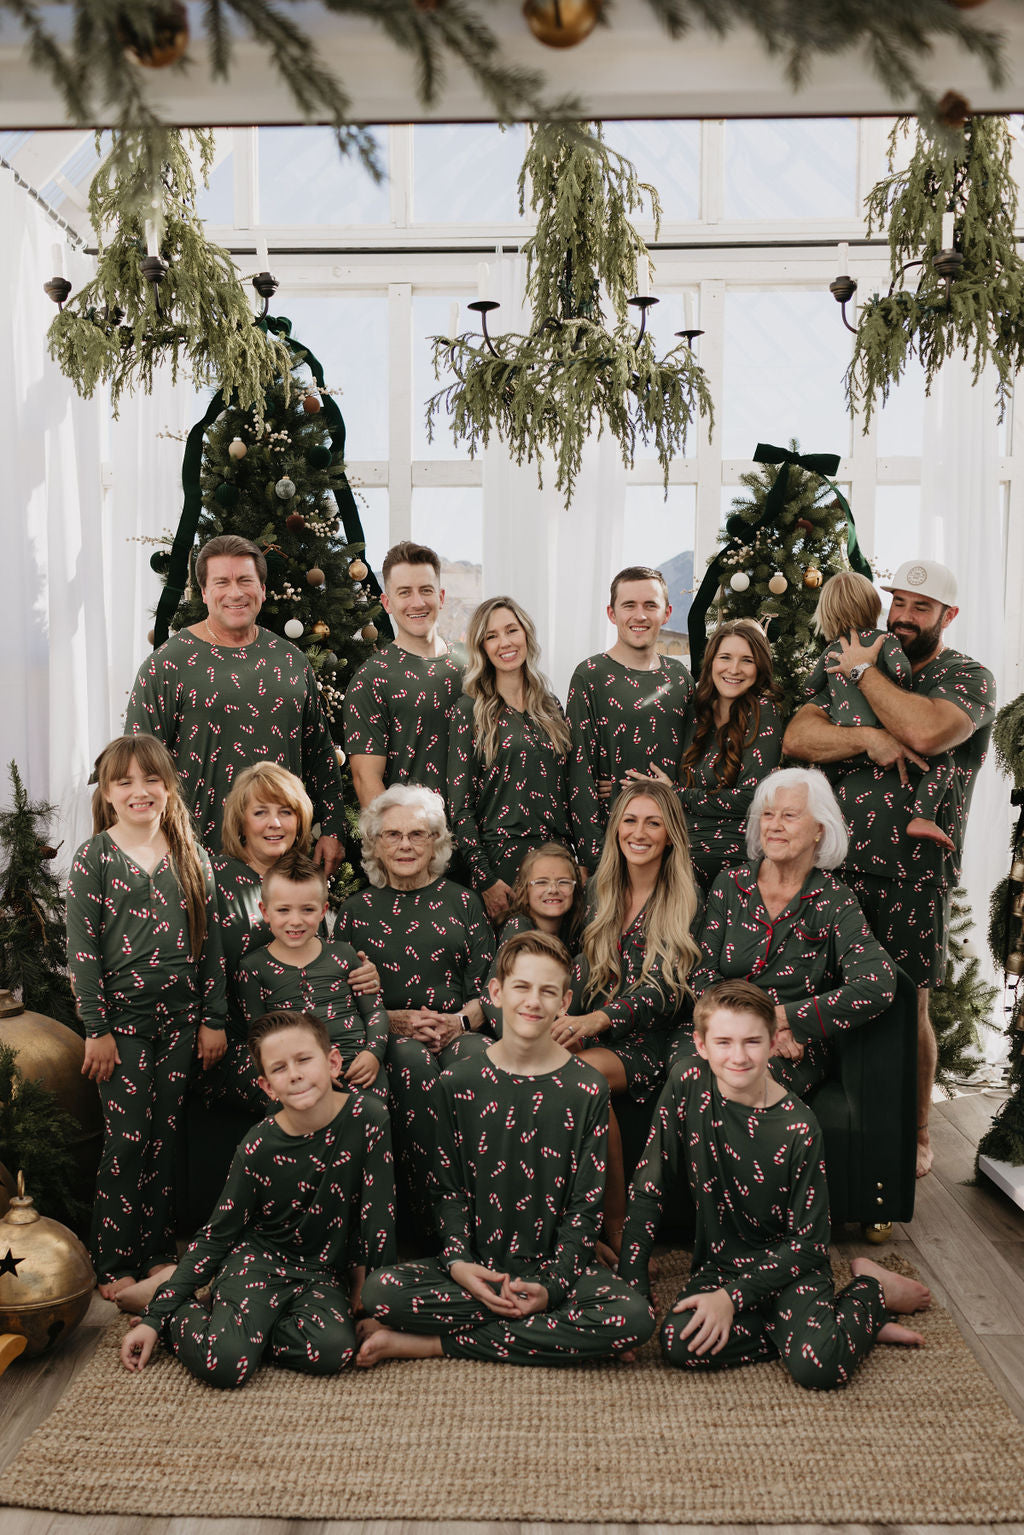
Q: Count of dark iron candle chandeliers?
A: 3